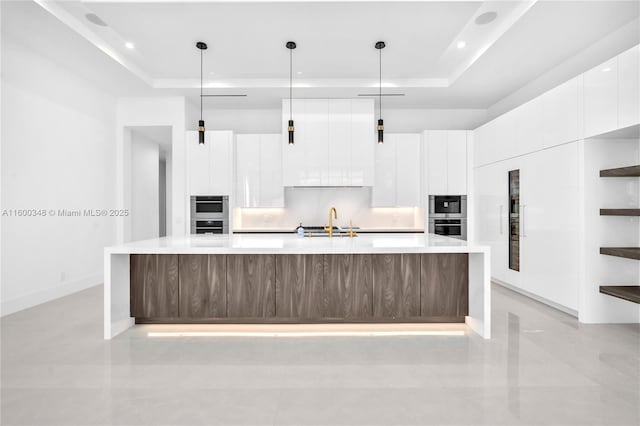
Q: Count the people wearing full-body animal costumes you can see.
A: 0